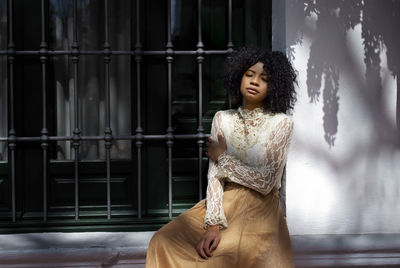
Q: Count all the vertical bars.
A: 8